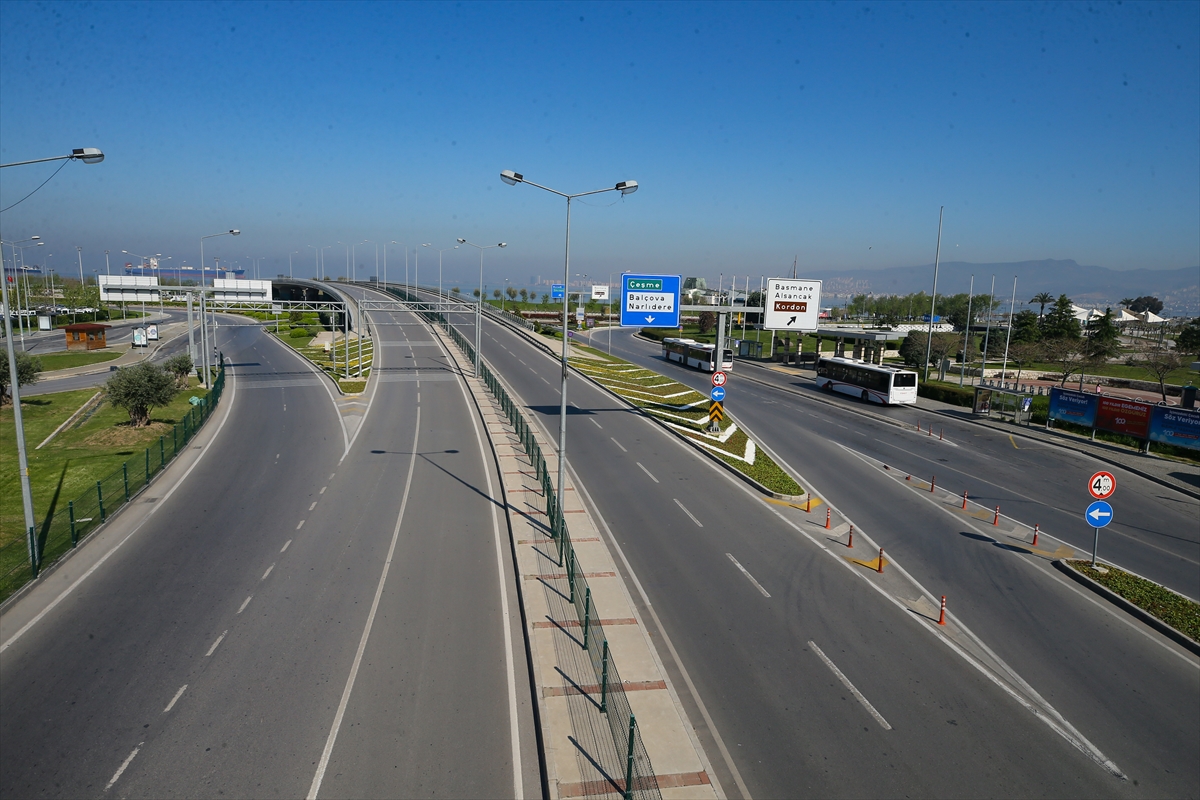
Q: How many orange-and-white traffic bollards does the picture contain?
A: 12